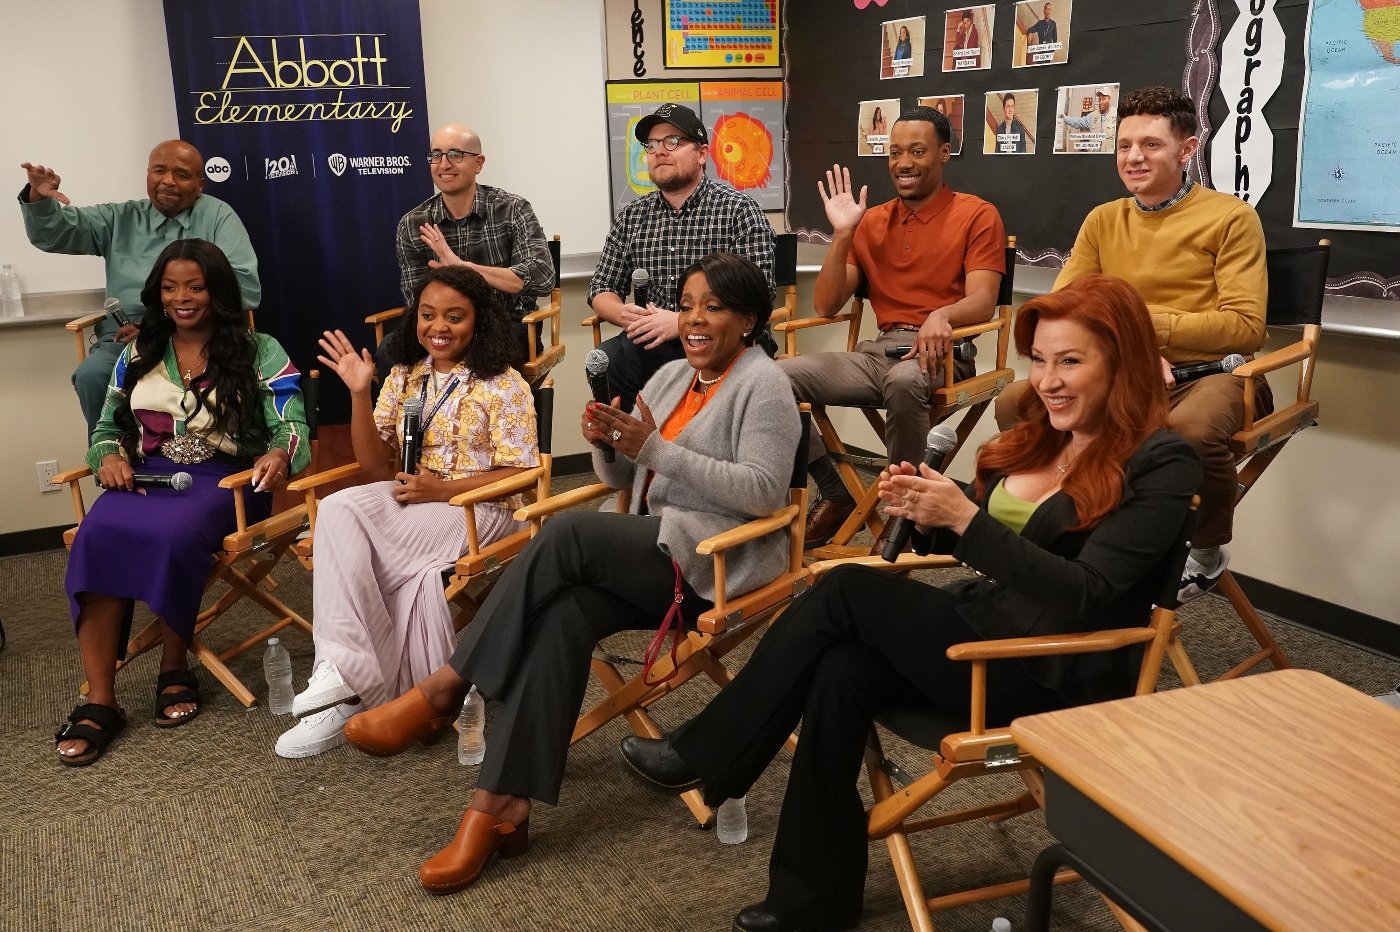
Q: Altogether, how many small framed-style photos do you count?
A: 7